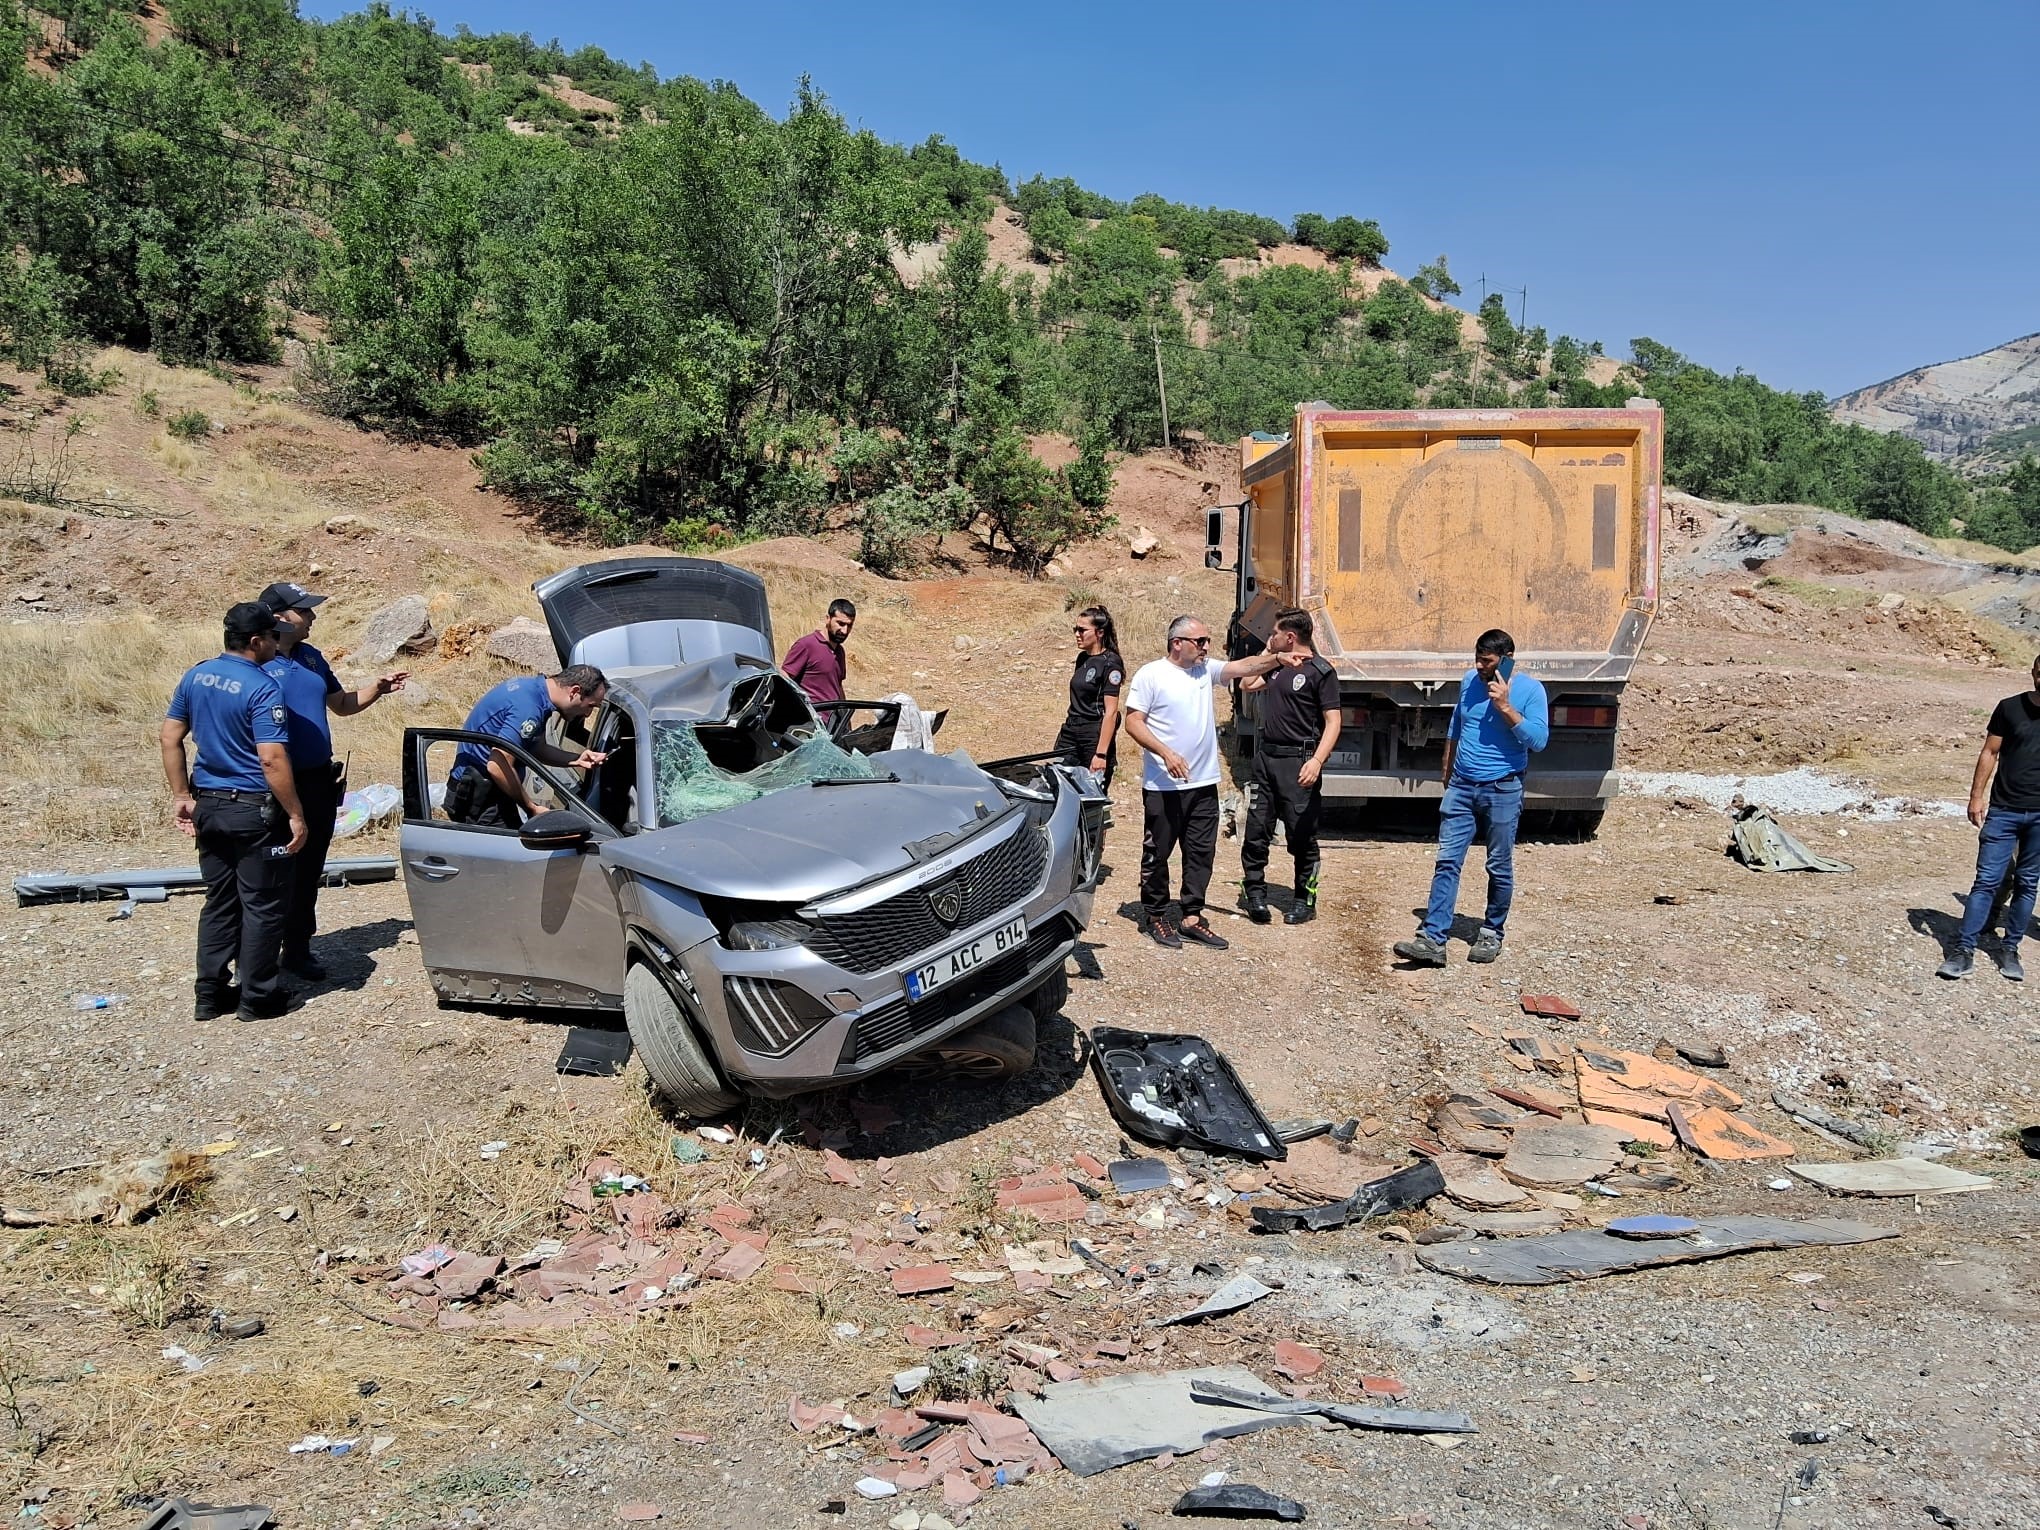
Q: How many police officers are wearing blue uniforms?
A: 3